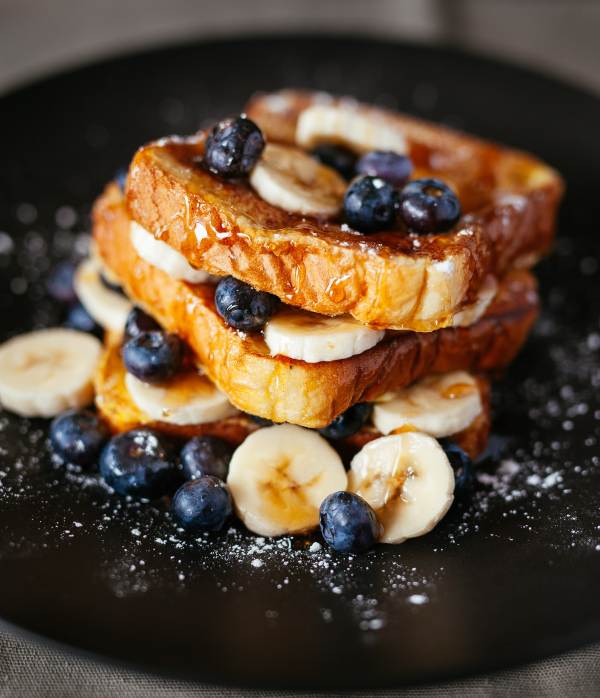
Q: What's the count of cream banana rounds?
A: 11